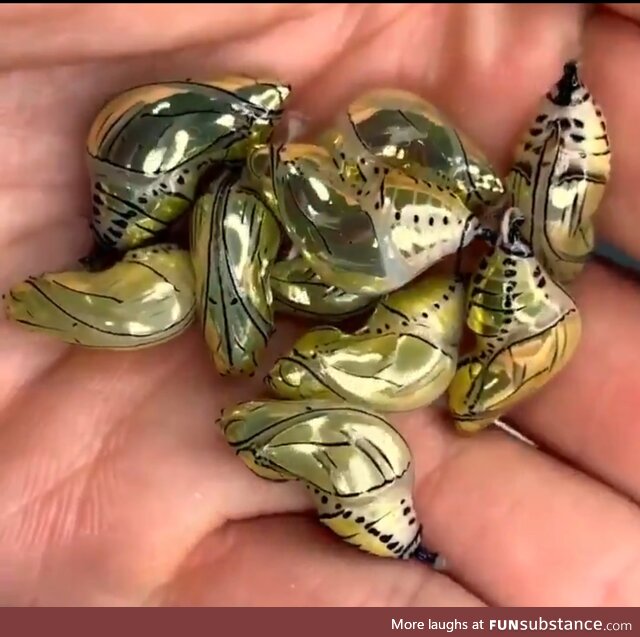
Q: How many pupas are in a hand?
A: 10